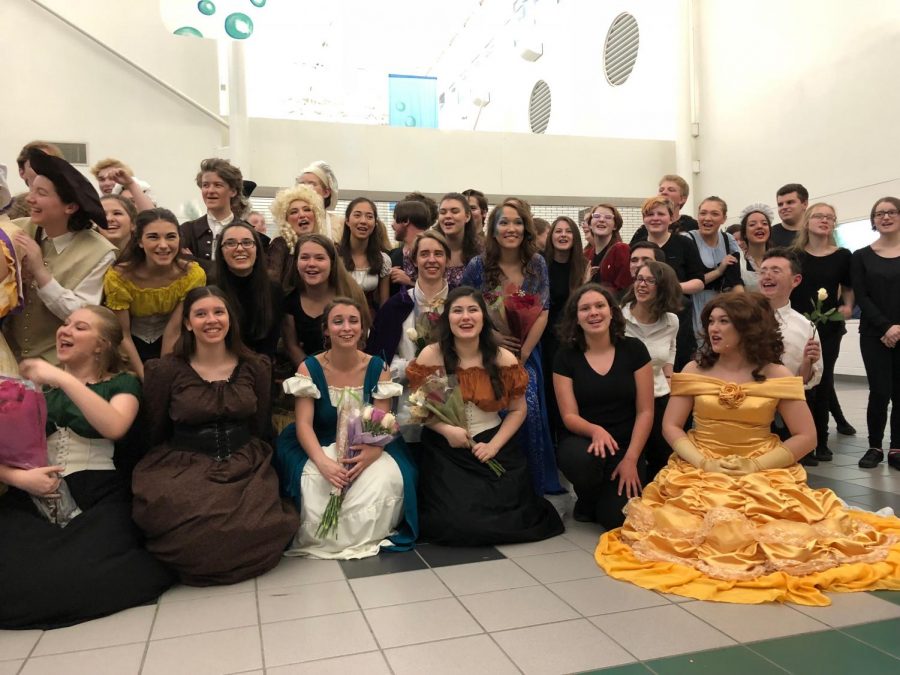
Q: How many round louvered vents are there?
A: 2